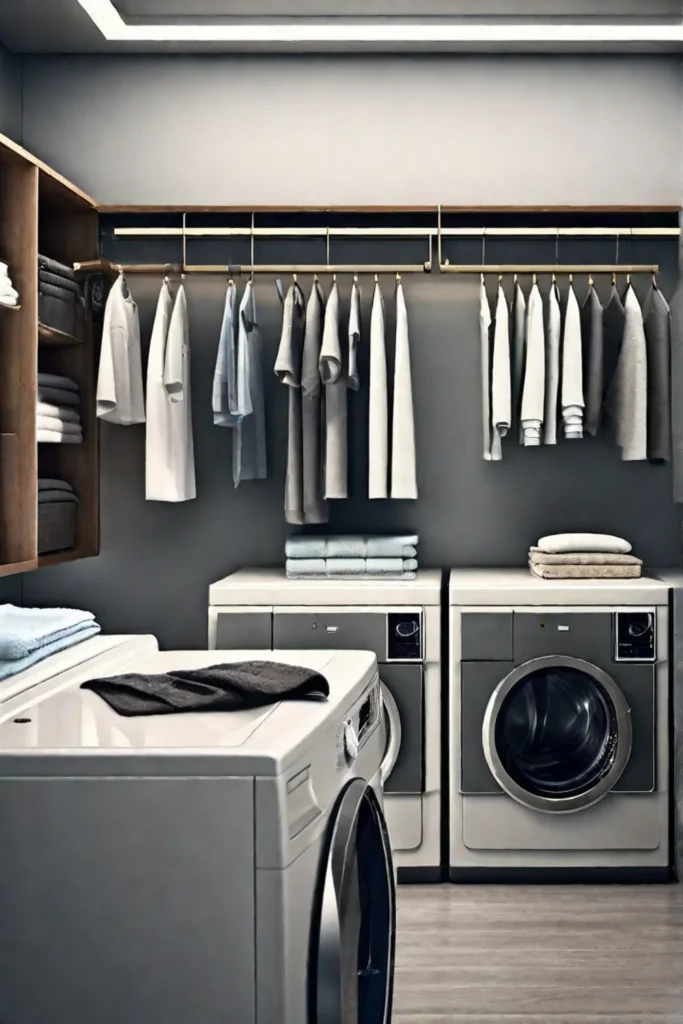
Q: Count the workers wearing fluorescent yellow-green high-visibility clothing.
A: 0